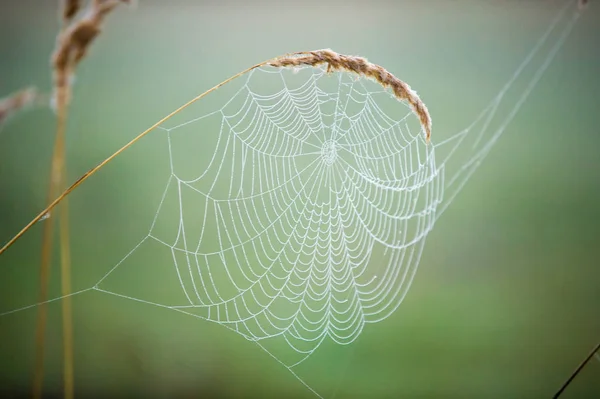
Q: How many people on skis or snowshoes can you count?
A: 0